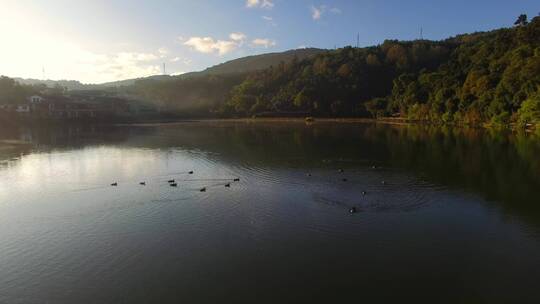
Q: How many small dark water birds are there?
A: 15